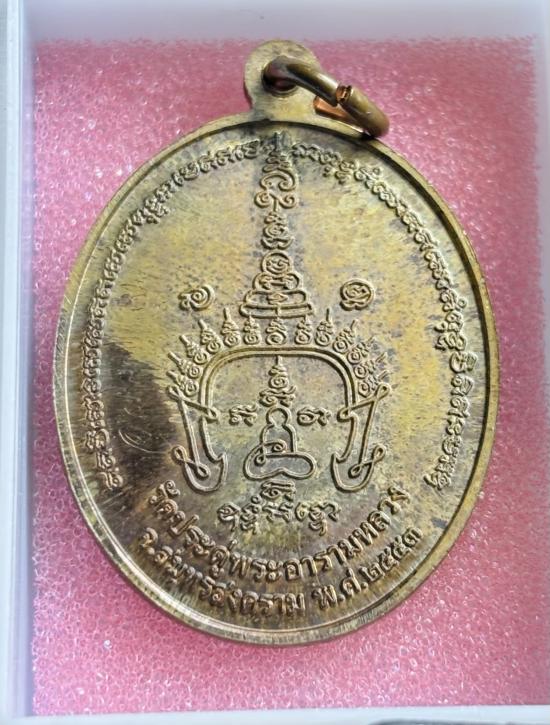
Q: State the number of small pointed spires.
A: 13